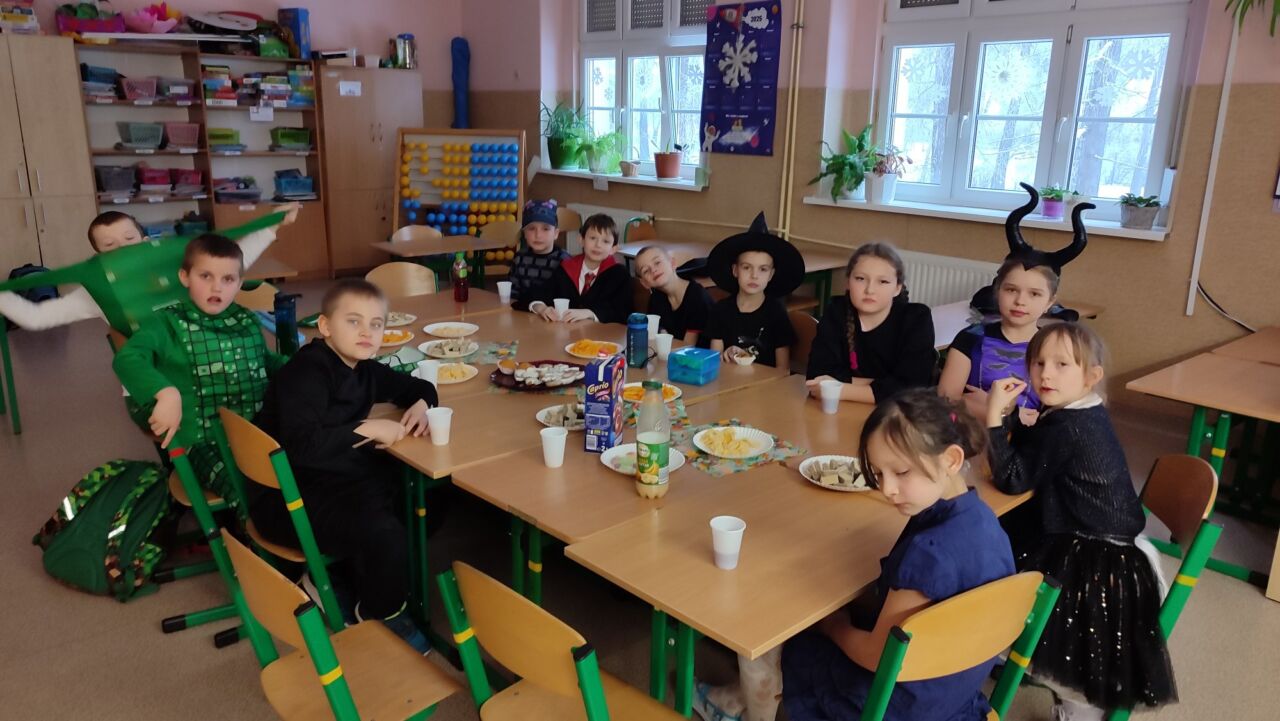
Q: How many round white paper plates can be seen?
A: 11